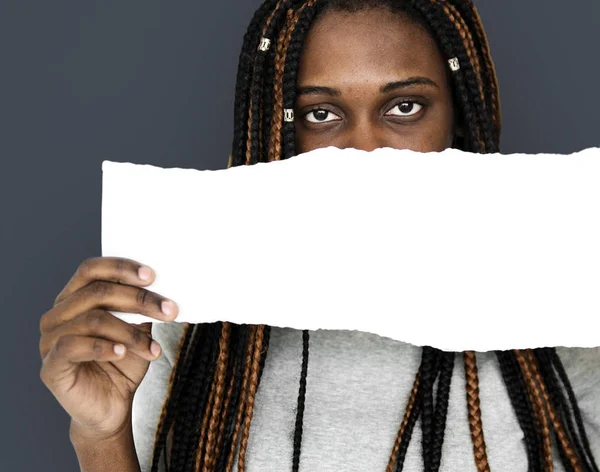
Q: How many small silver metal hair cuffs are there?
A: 3